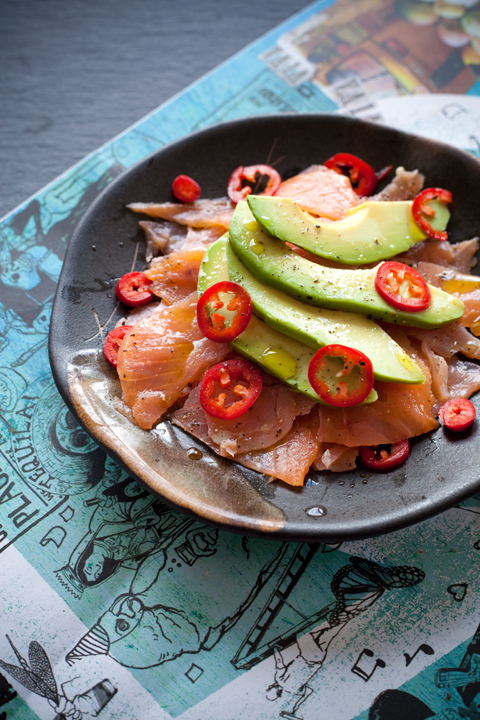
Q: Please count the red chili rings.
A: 12